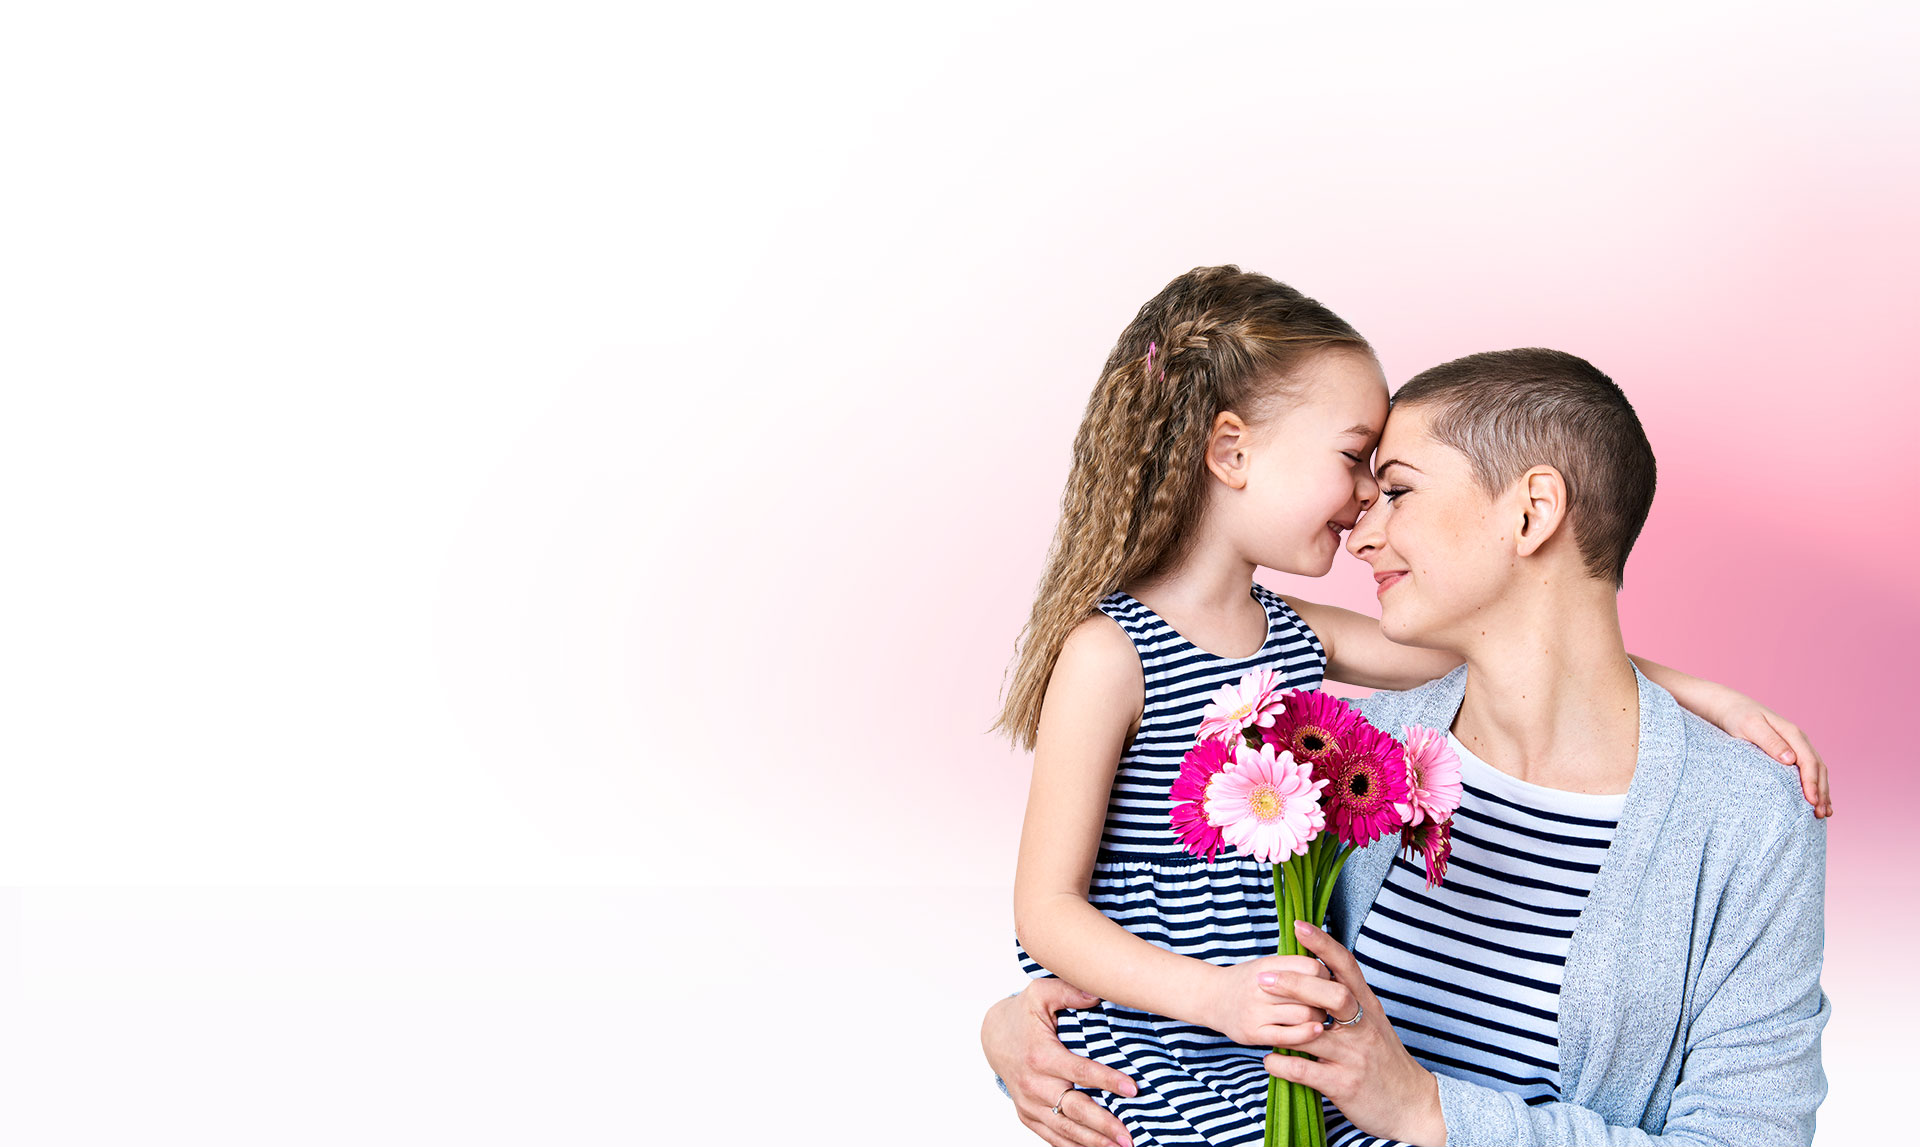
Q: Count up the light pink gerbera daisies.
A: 3